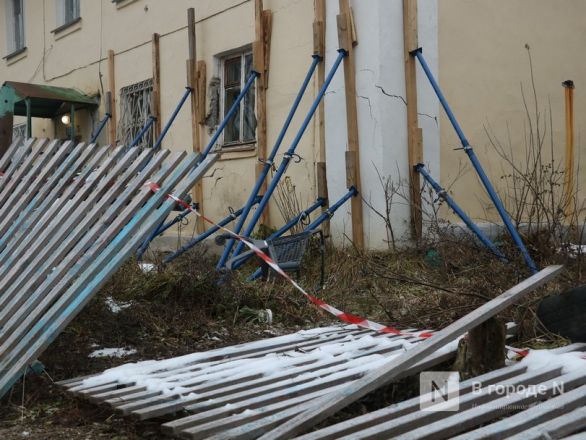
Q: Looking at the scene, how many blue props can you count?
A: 12